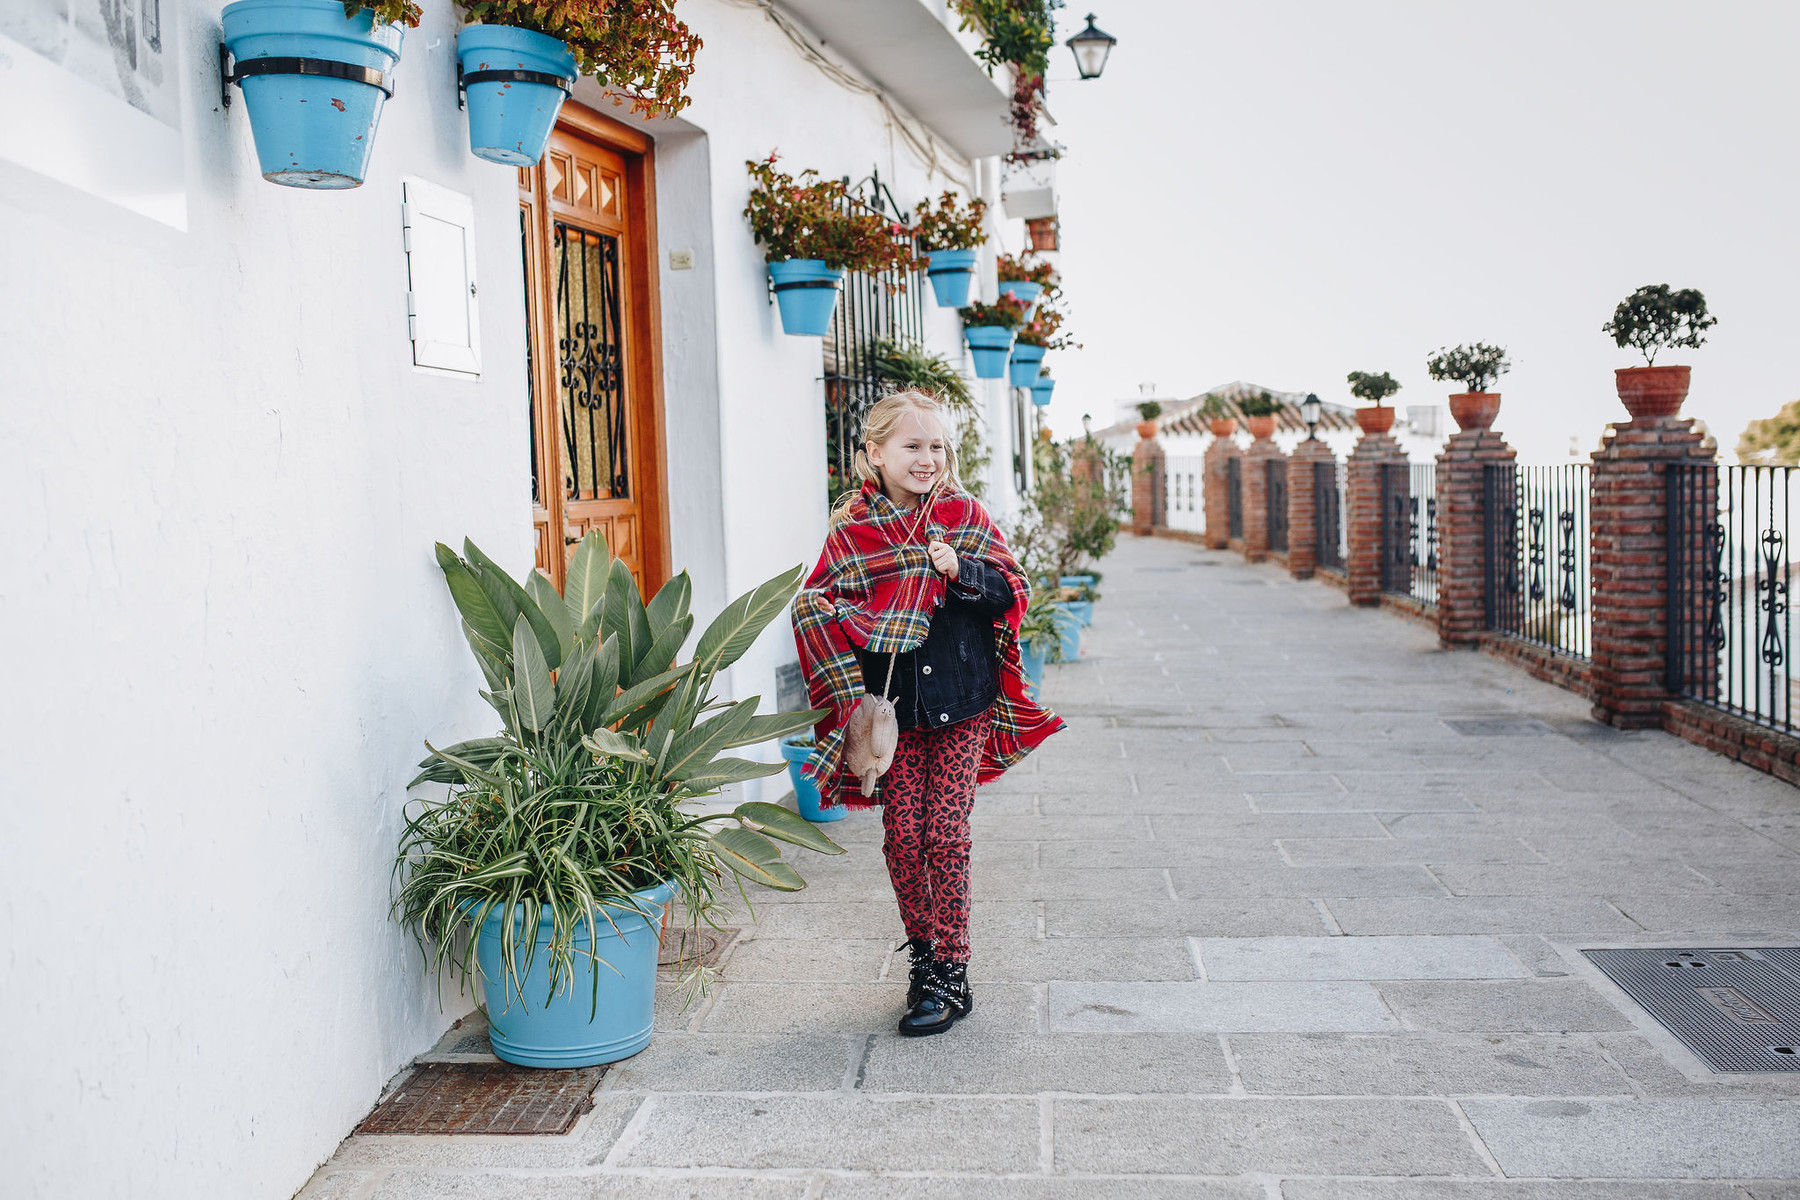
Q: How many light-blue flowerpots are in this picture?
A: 13